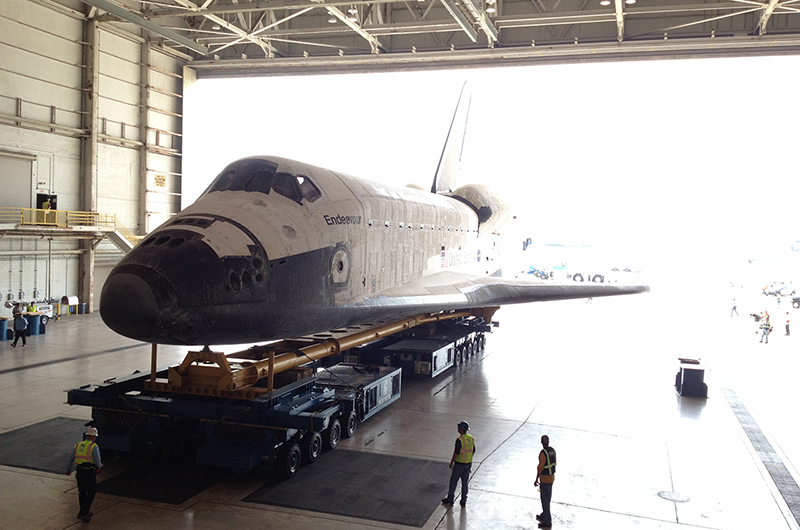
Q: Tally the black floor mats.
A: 3